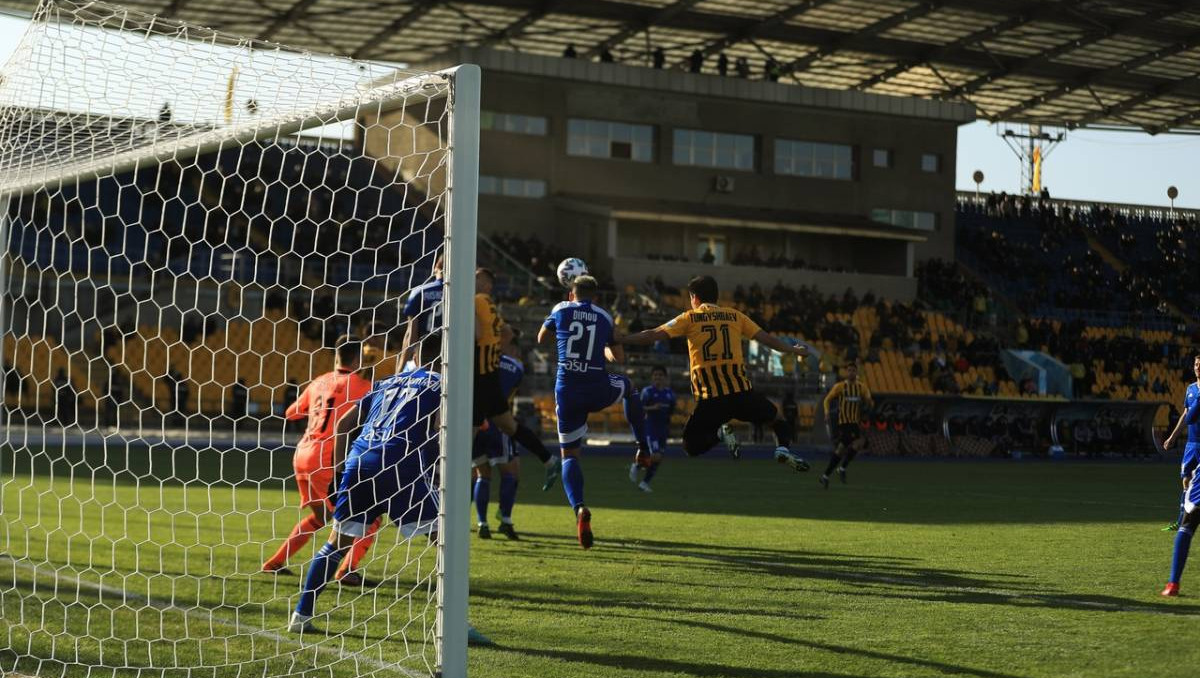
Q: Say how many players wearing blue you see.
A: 7